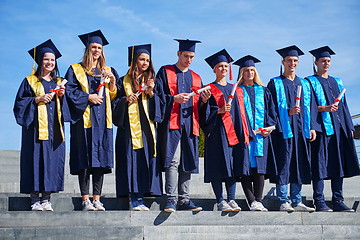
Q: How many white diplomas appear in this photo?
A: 8